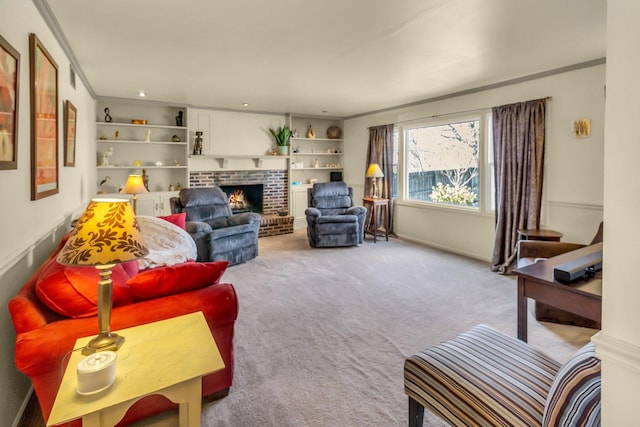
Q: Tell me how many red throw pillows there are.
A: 2